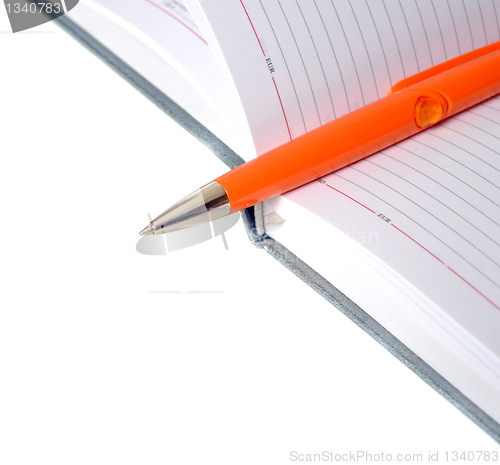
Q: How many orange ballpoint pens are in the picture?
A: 1